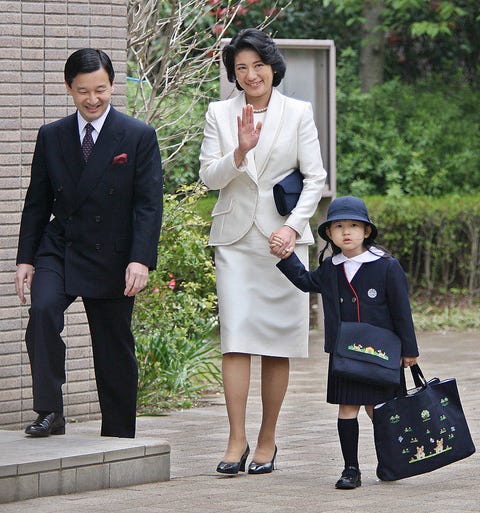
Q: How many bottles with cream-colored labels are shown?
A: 0